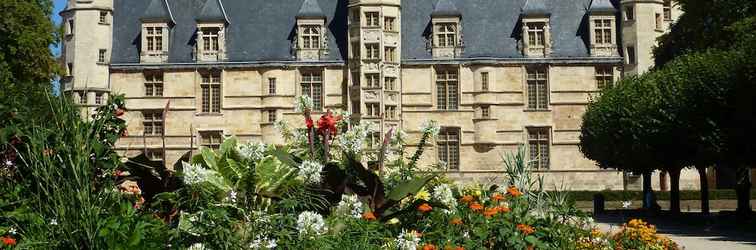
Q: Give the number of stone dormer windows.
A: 6